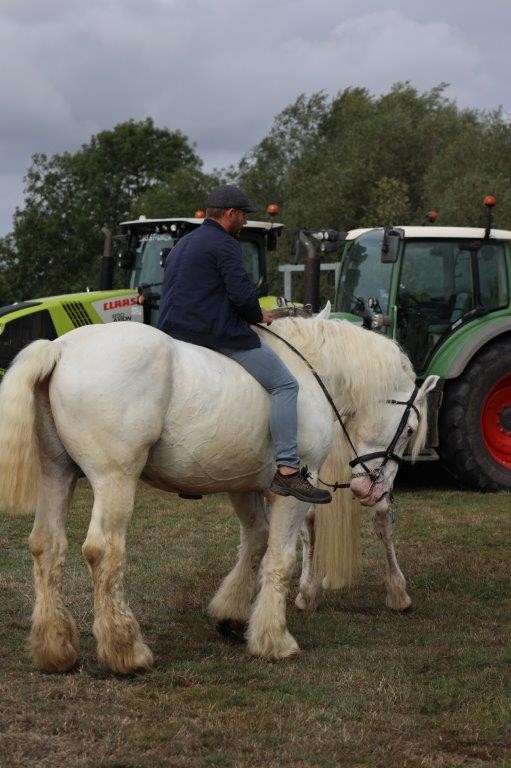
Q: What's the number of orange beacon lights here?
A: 4